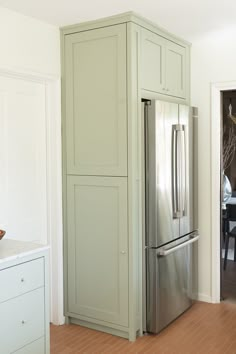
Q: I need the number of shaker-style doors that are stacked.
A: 2